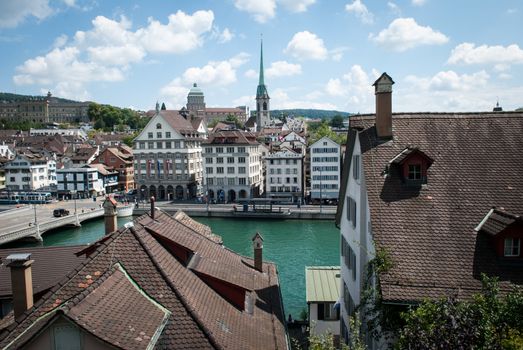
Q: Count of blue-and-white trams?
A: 1